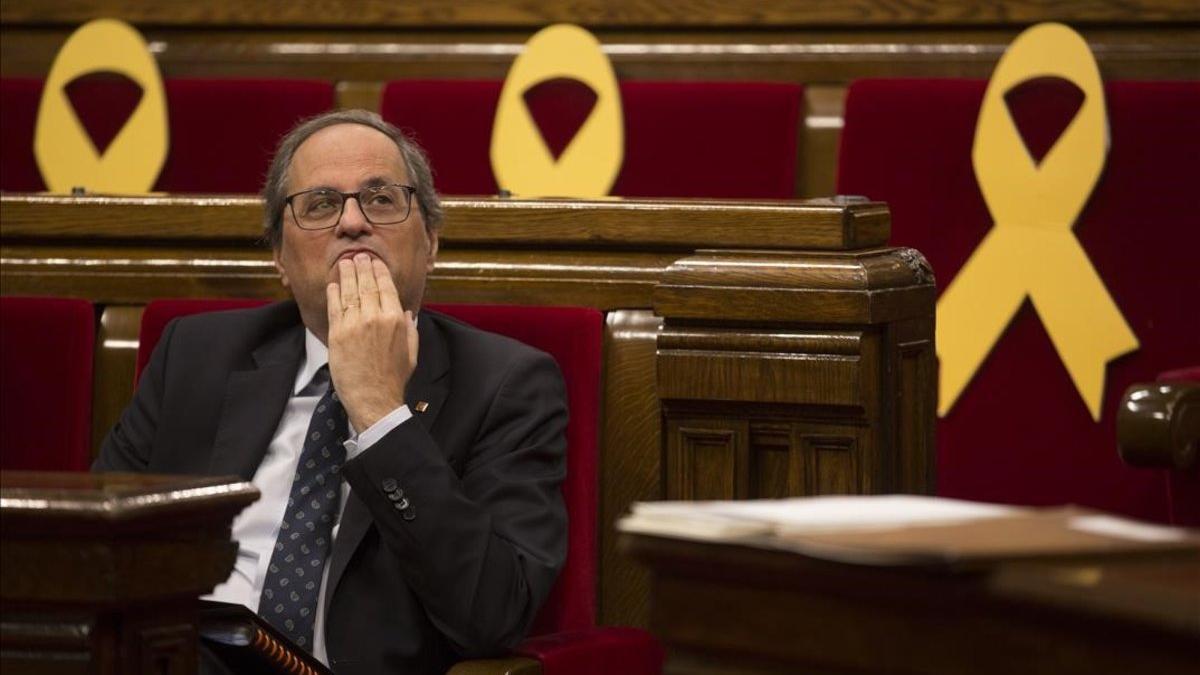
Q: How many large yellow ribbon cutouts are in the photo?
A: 3